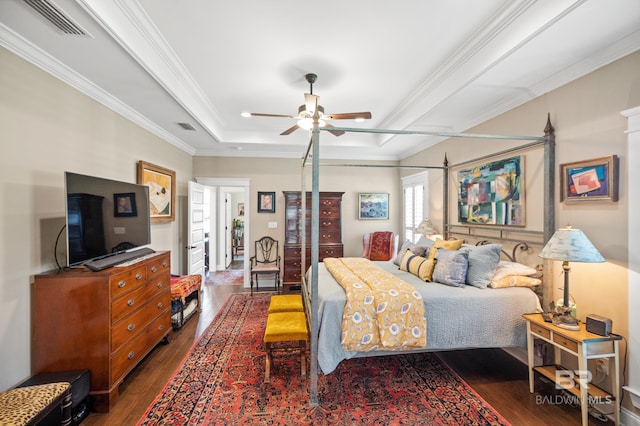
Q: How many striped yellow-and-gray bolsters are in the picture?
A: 1